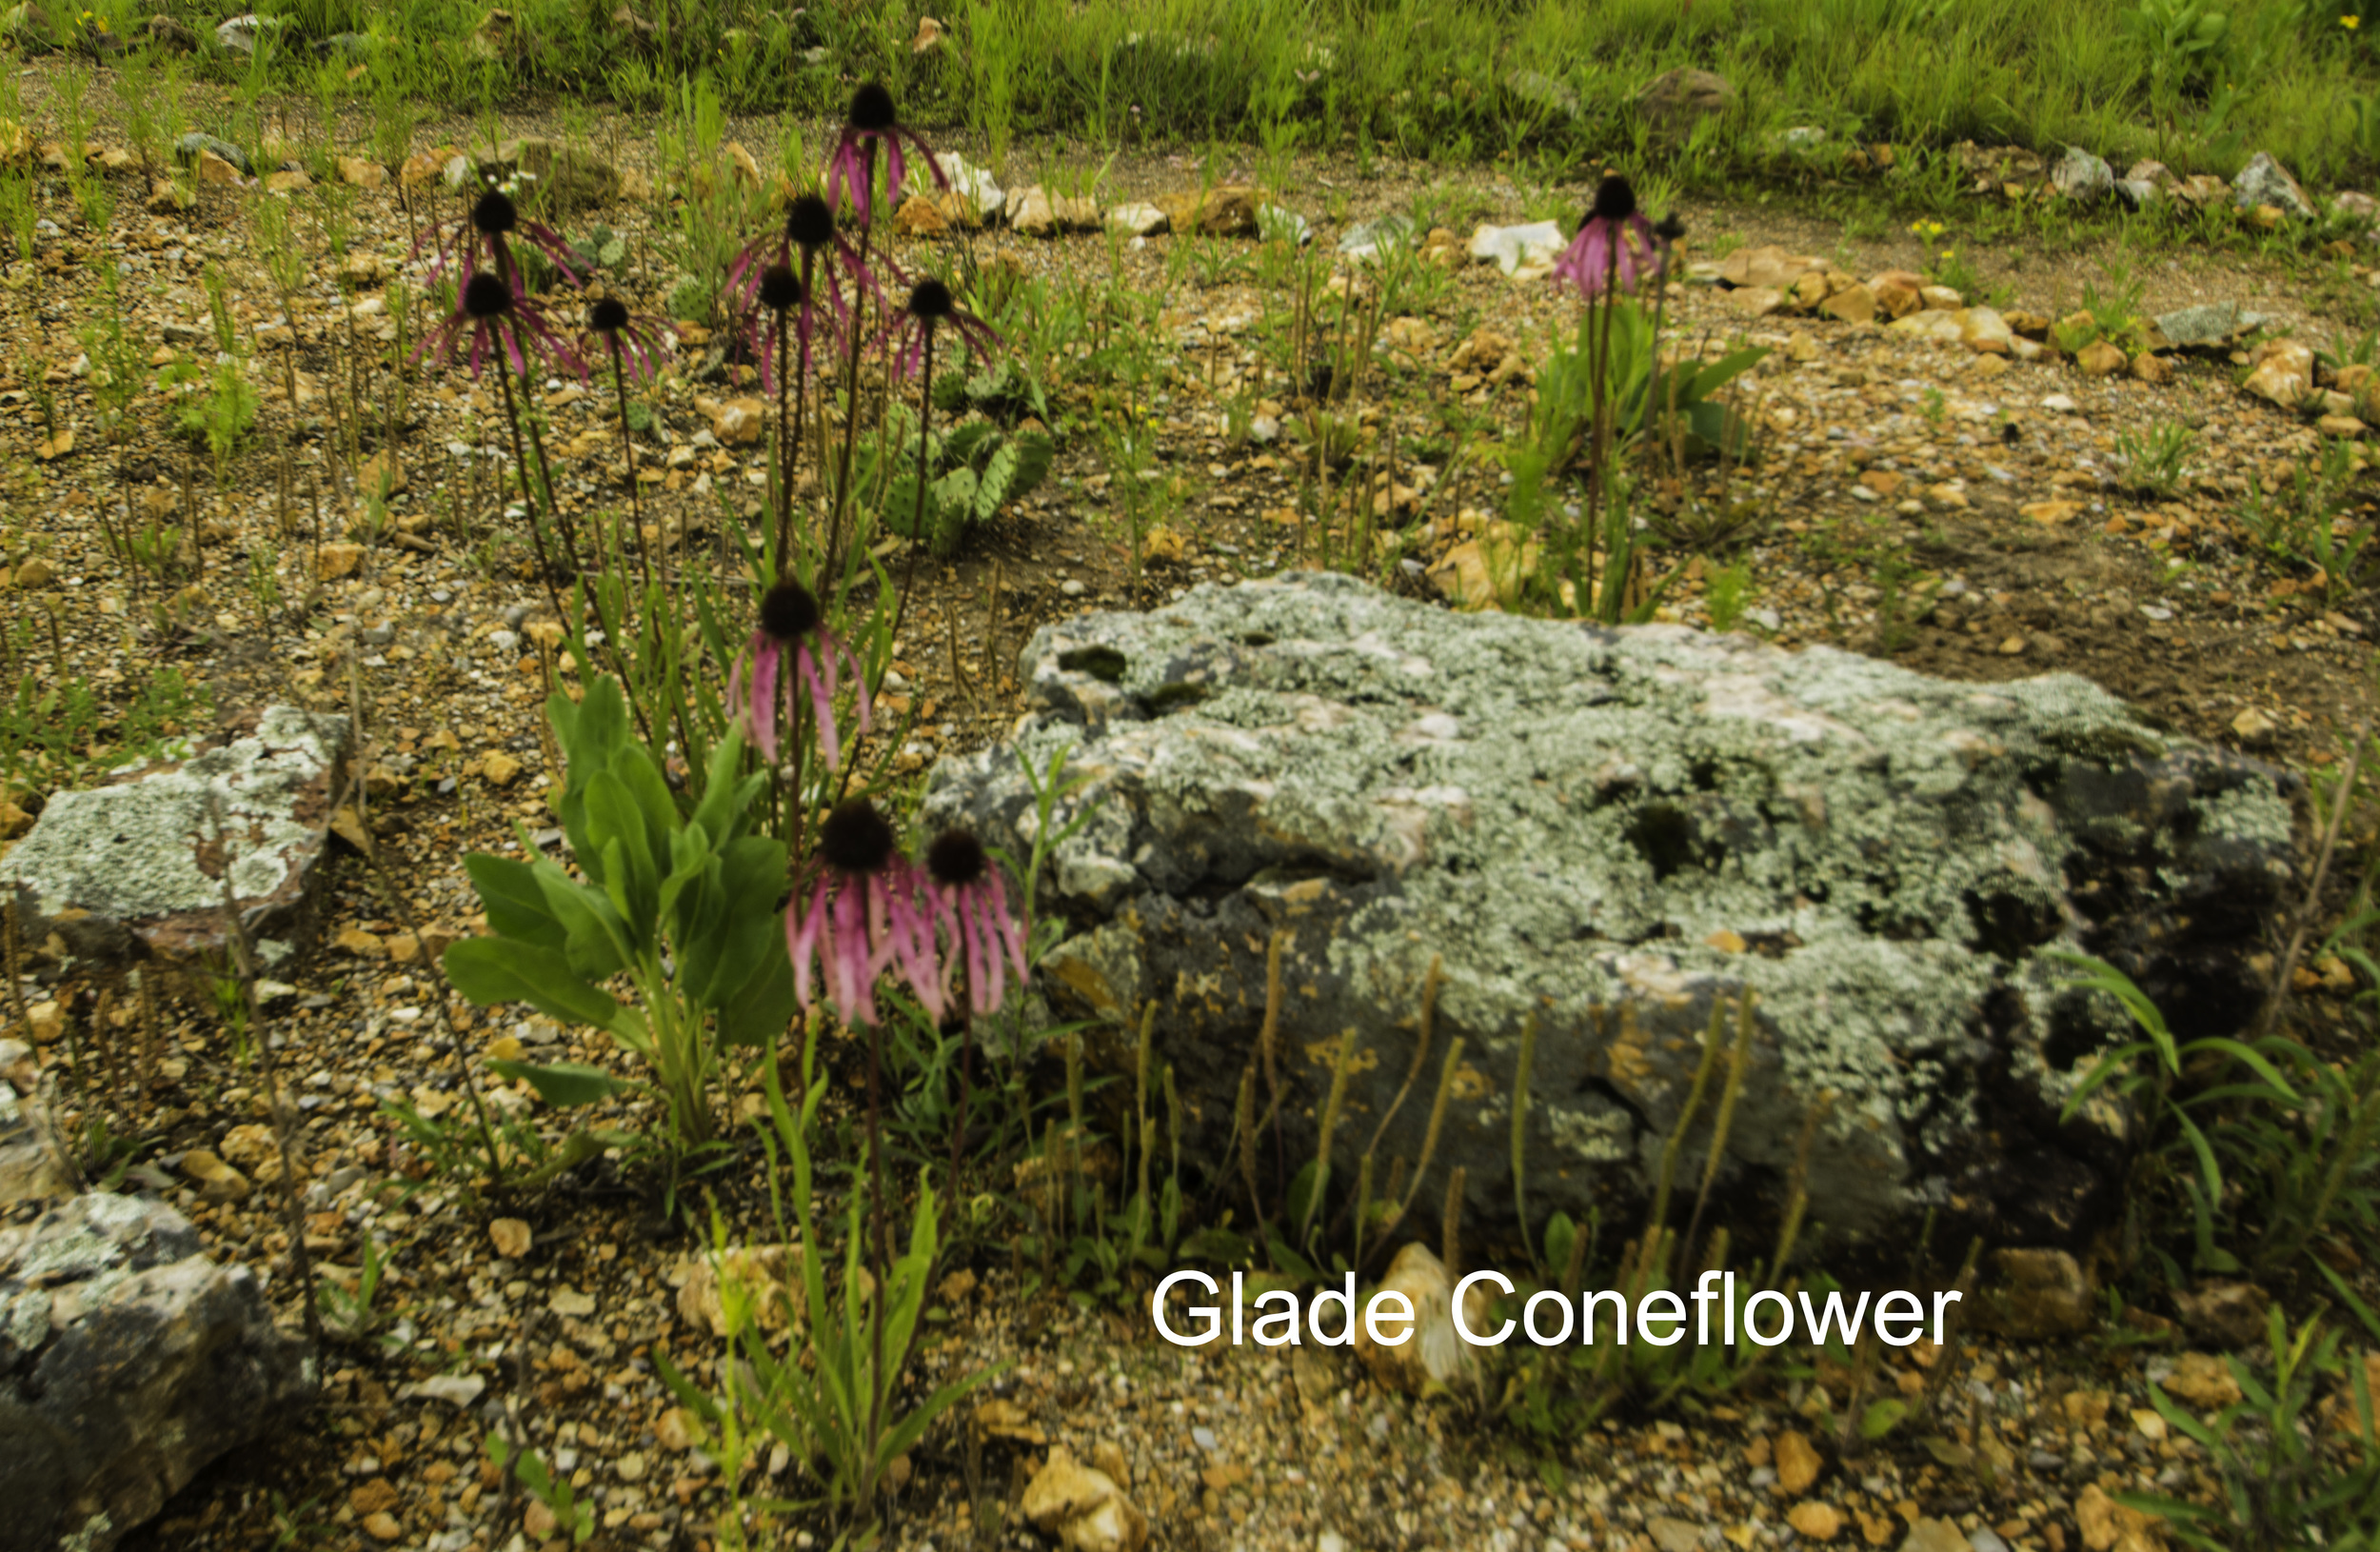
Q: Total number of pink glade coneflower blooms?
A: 11